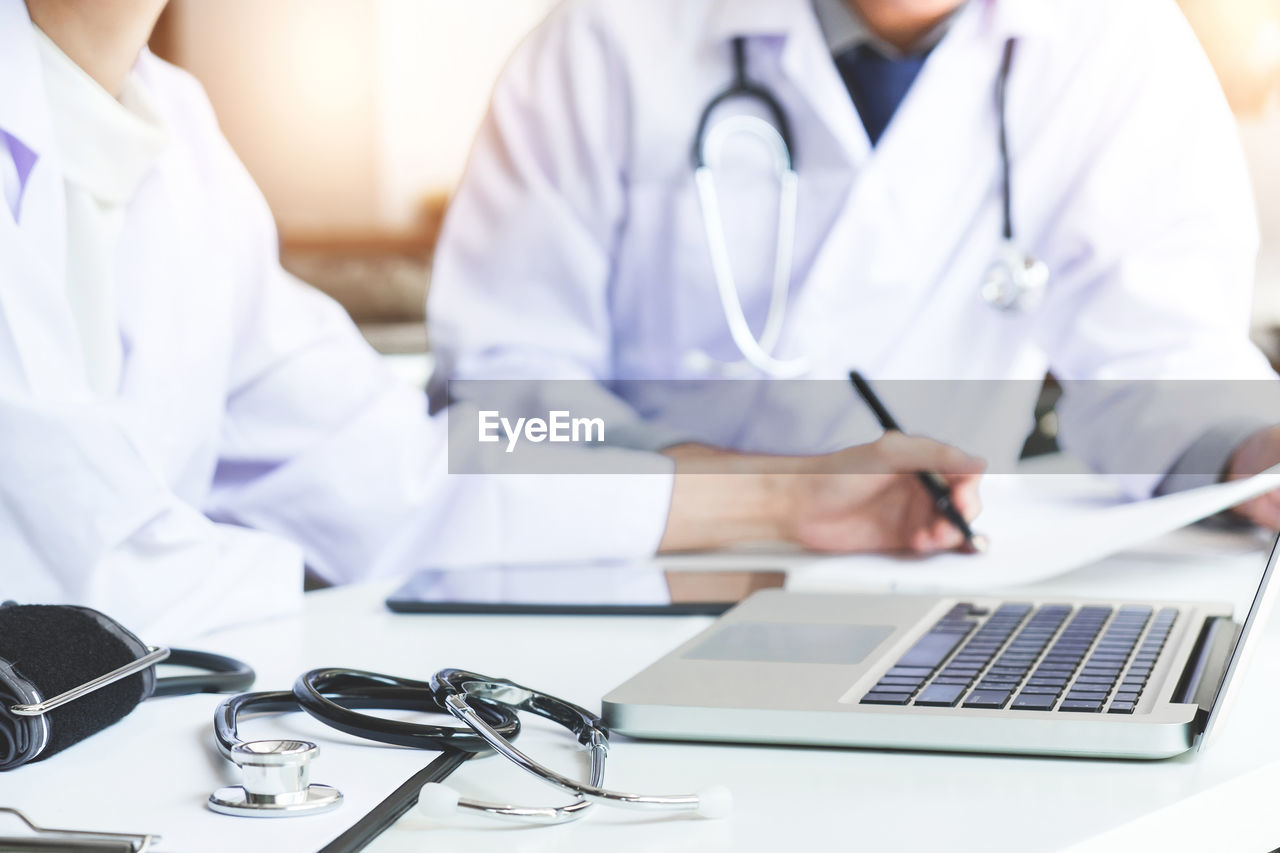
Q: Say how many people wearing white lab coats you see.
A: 2